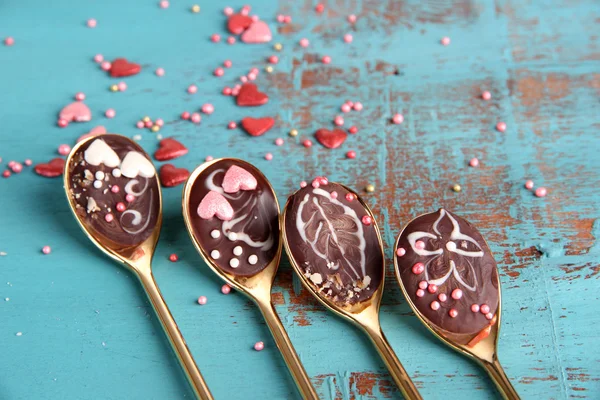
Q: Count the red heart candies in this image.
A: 8